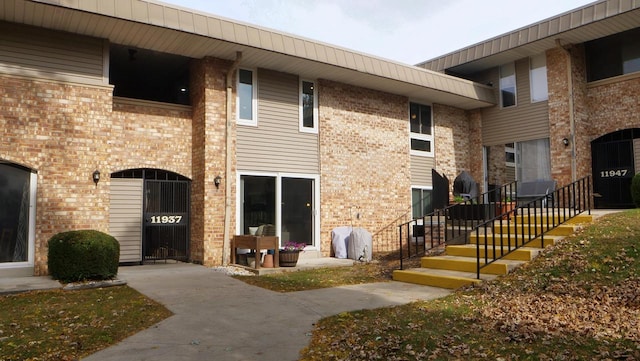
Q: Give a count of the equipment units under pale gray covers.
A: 2